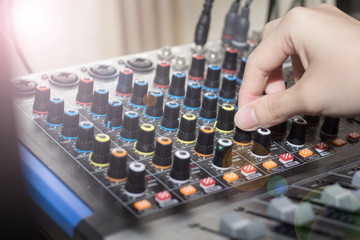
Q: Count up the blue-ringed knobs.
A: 15